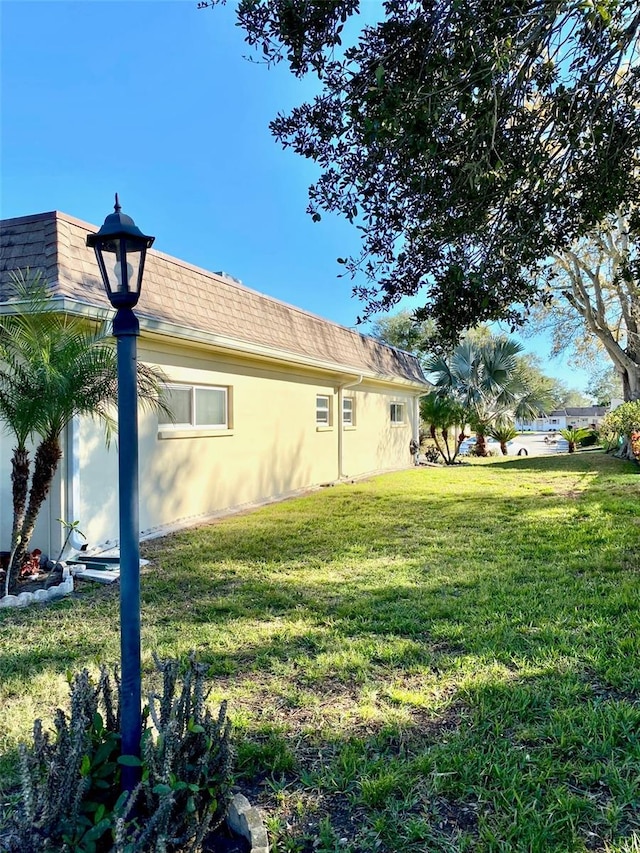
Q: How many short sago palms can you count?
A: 2